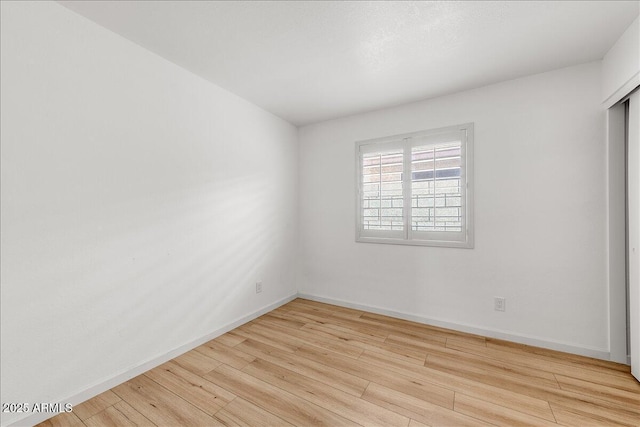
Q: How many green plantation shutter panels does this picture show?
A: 0